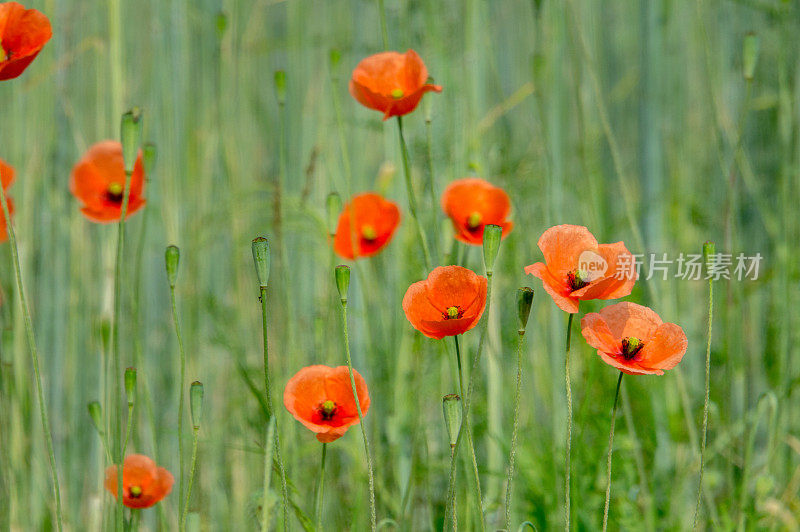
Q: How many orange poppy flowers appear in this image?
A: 11